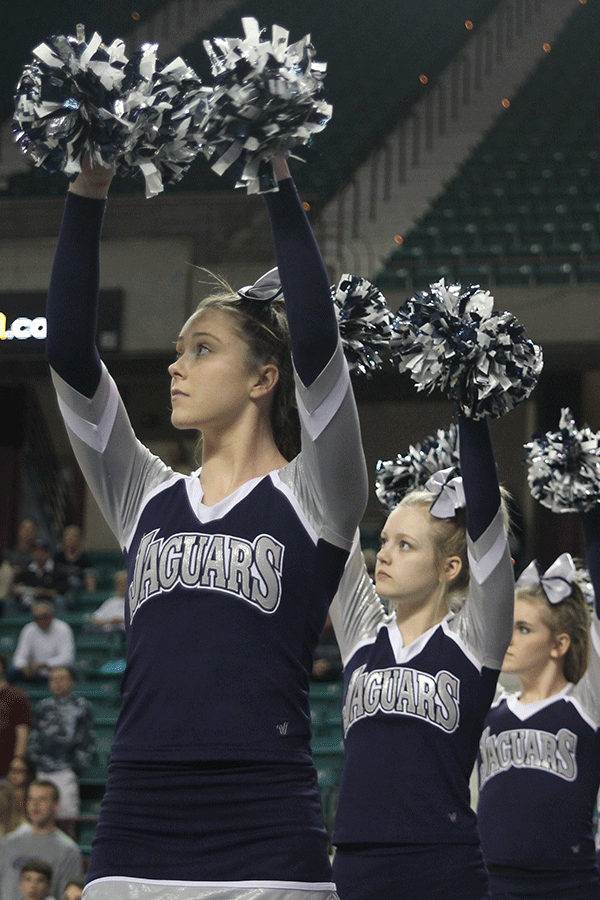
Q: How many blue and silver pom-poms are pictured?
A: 6